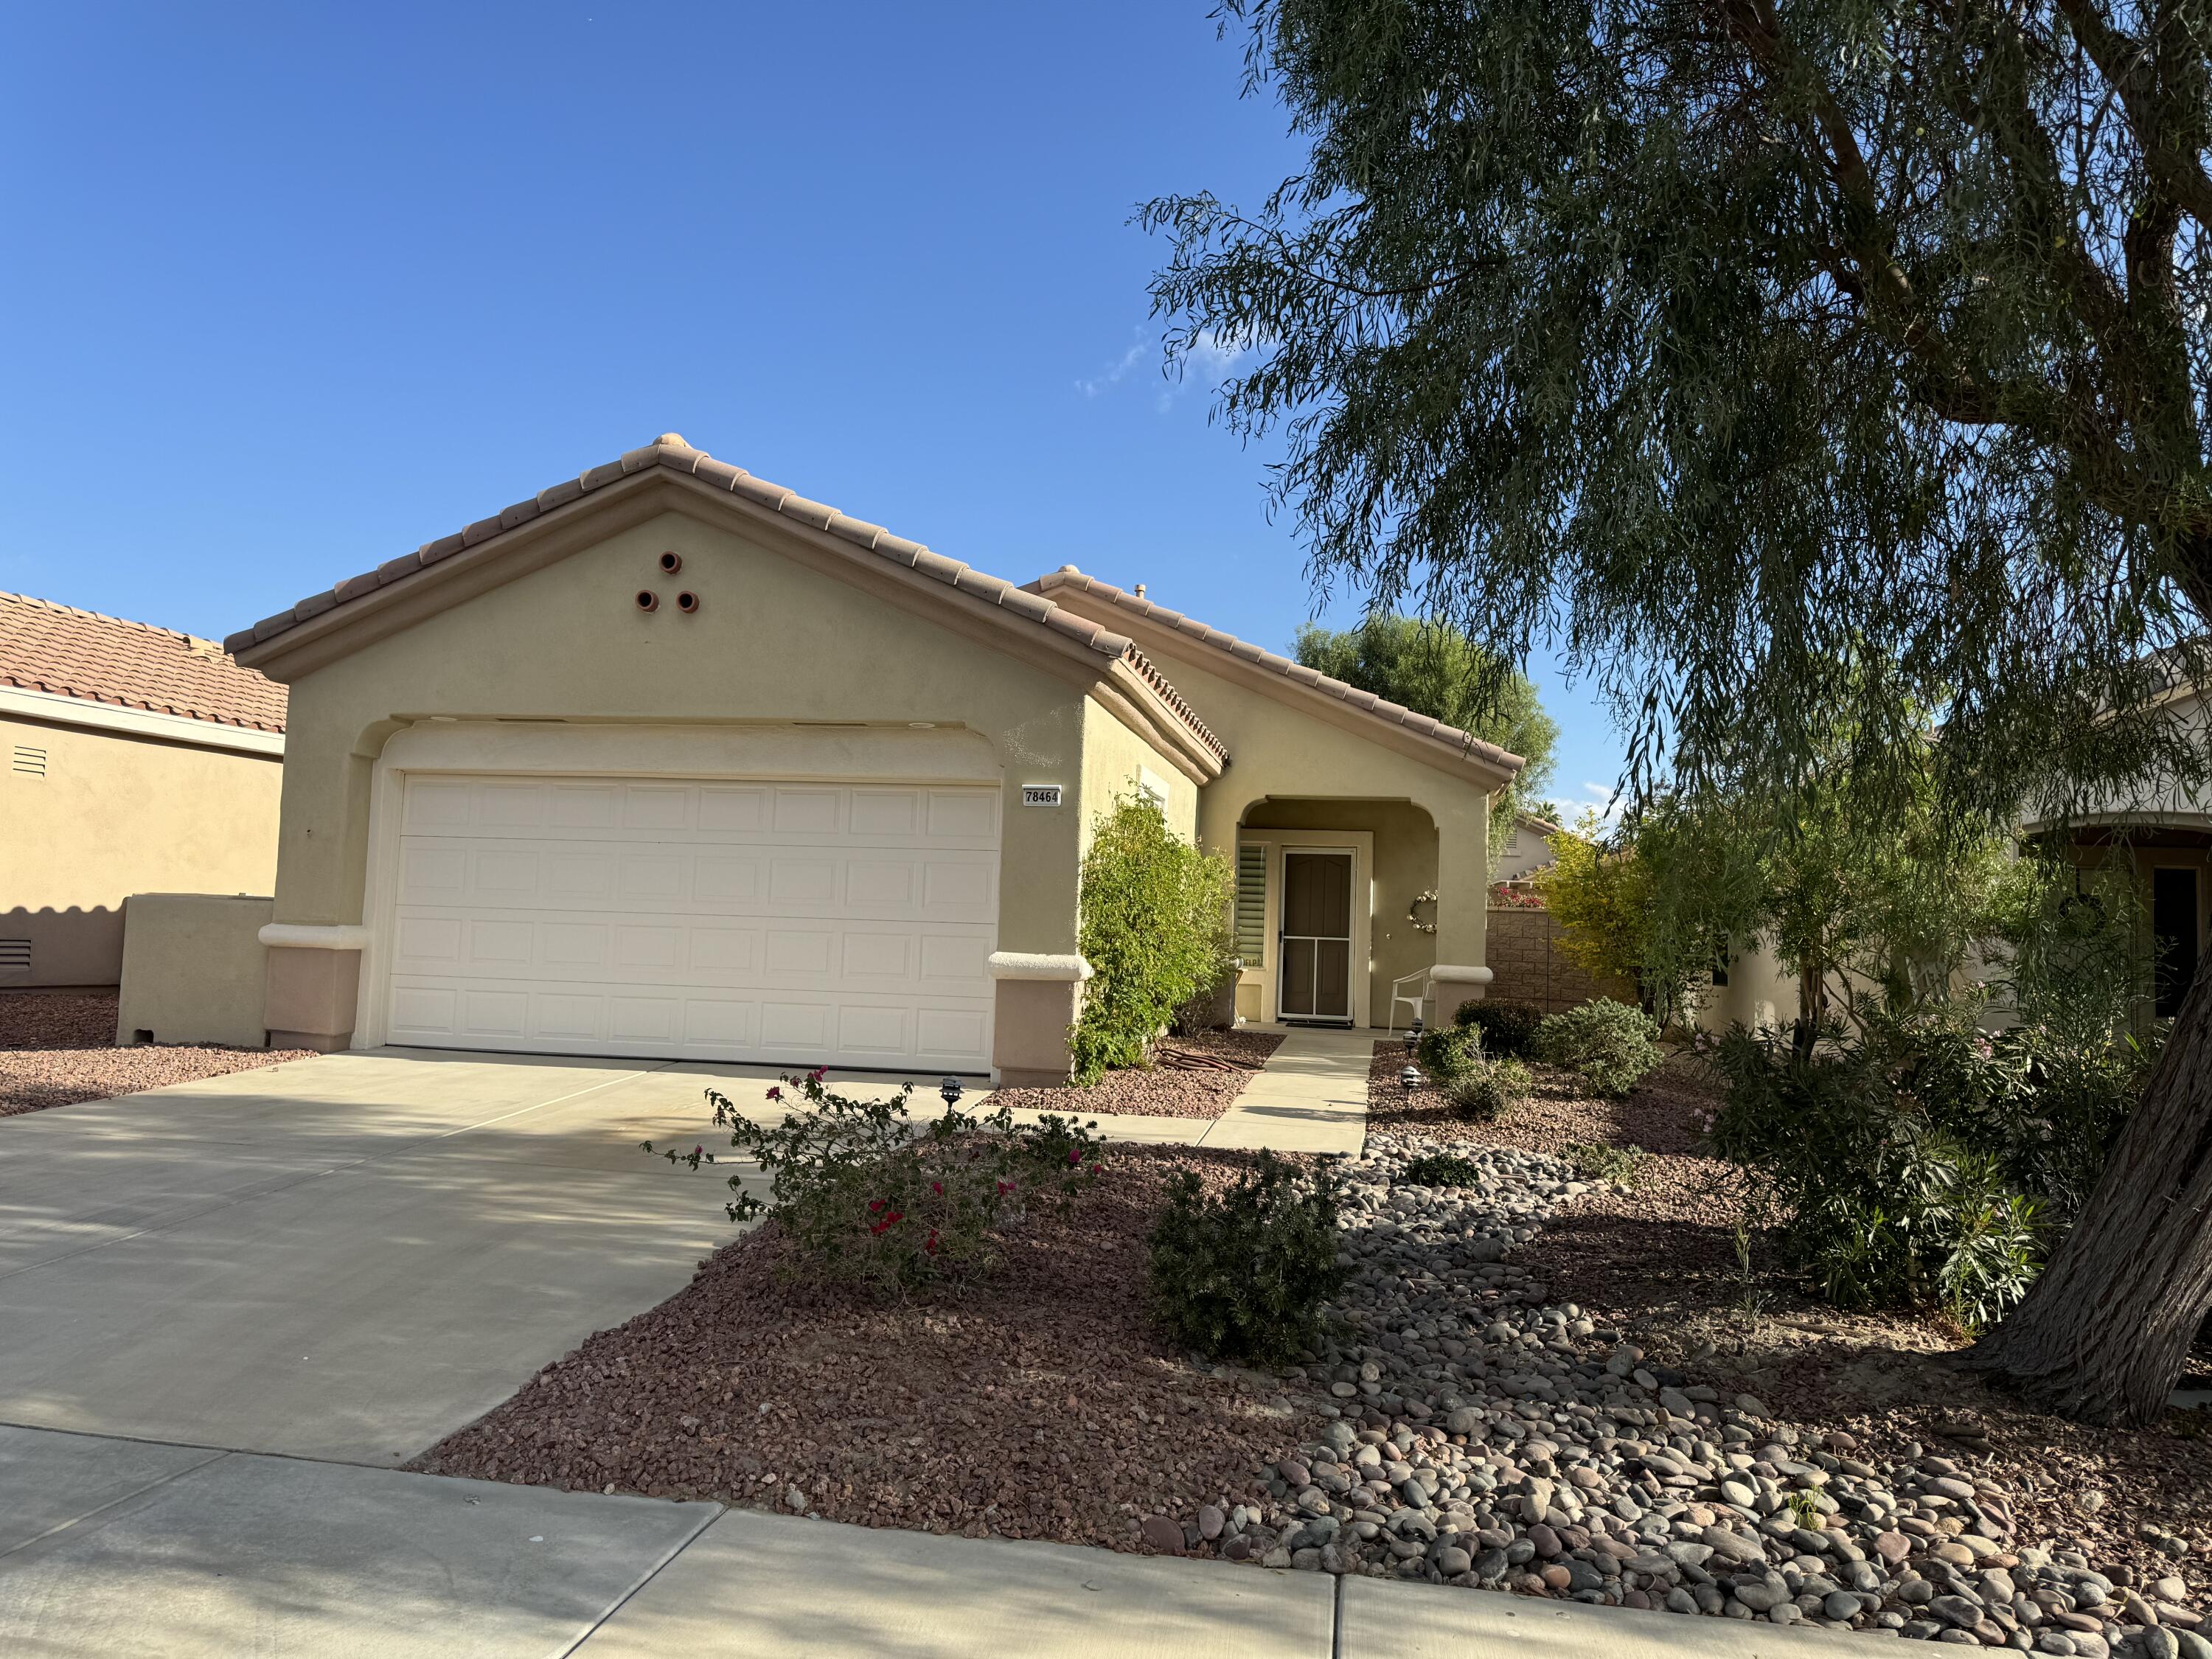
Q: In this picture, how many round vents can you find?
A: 3